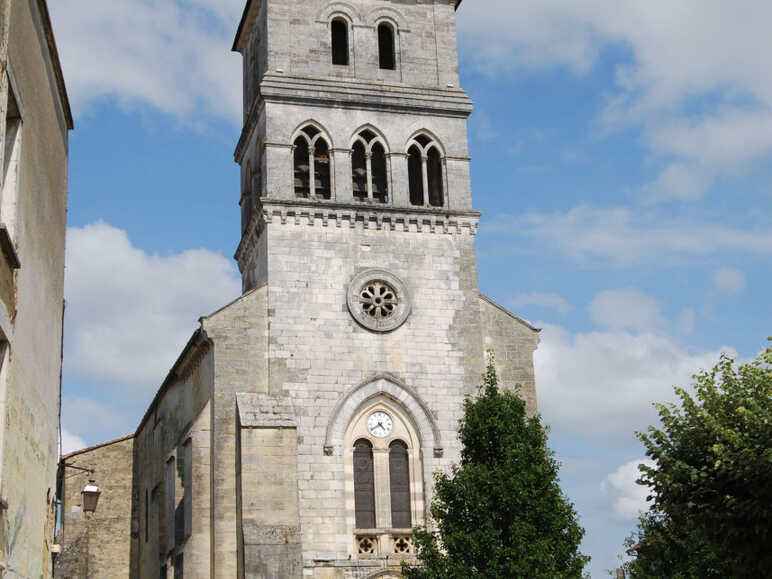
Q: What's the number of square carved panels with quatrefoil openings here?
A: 2